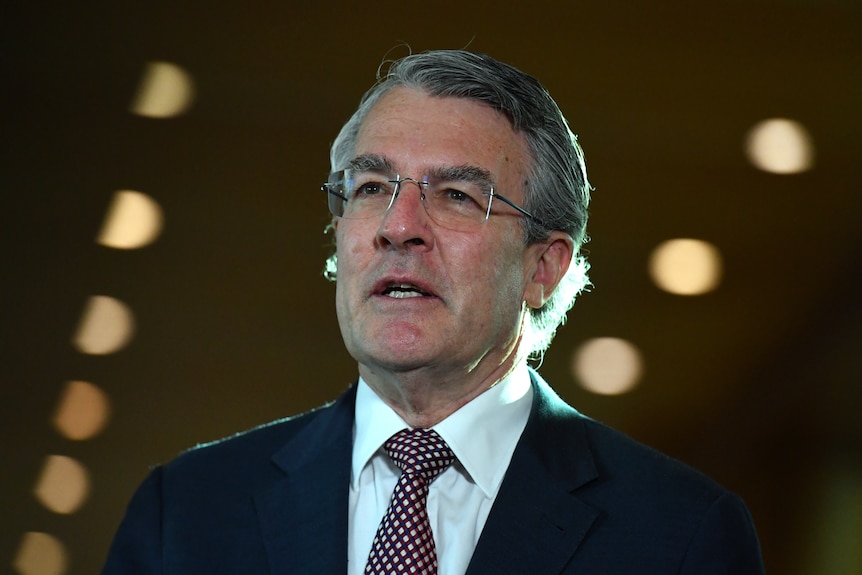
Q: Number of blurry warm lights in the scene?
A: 9